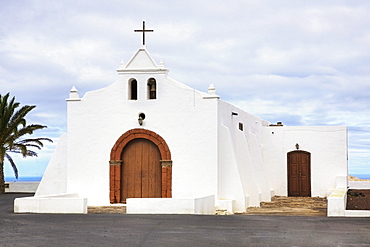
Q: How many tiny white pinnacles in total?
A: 4